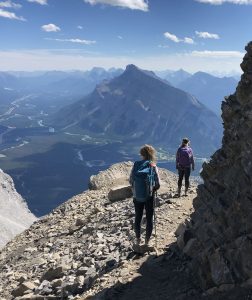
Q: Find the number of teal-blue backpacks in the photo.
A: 1